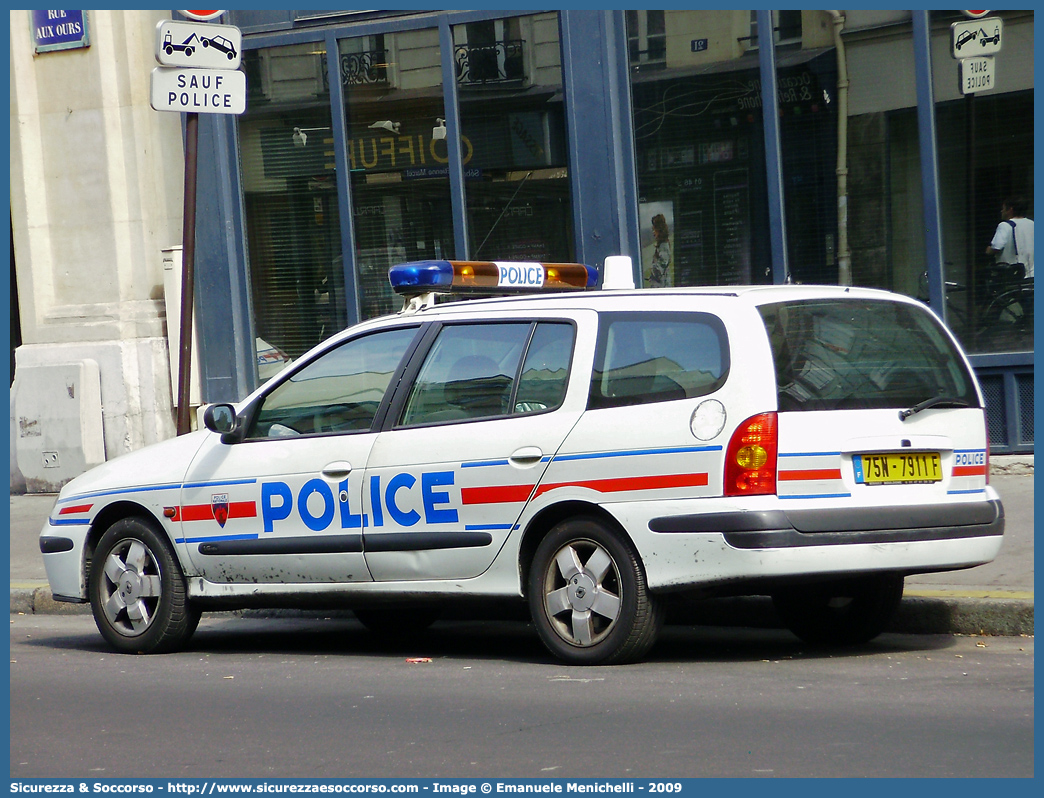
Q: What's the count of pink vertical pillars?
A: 0